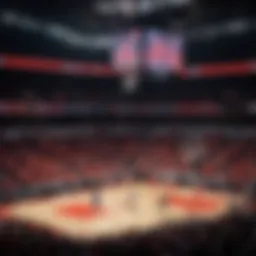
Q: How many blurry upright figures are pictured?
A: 3